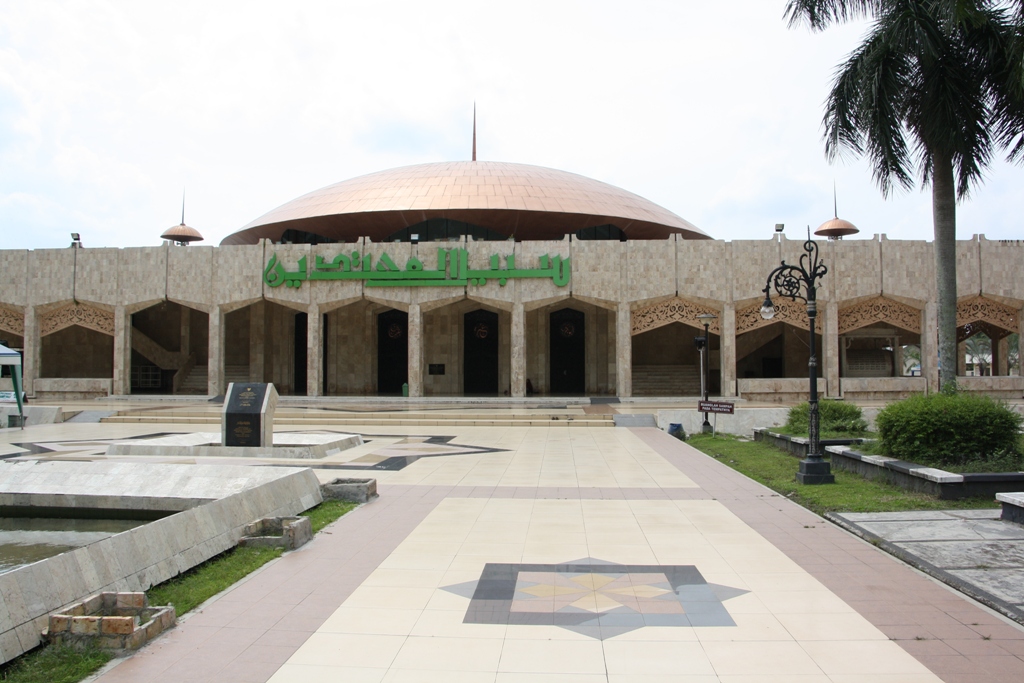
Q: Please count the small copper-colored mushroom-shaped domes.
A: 2